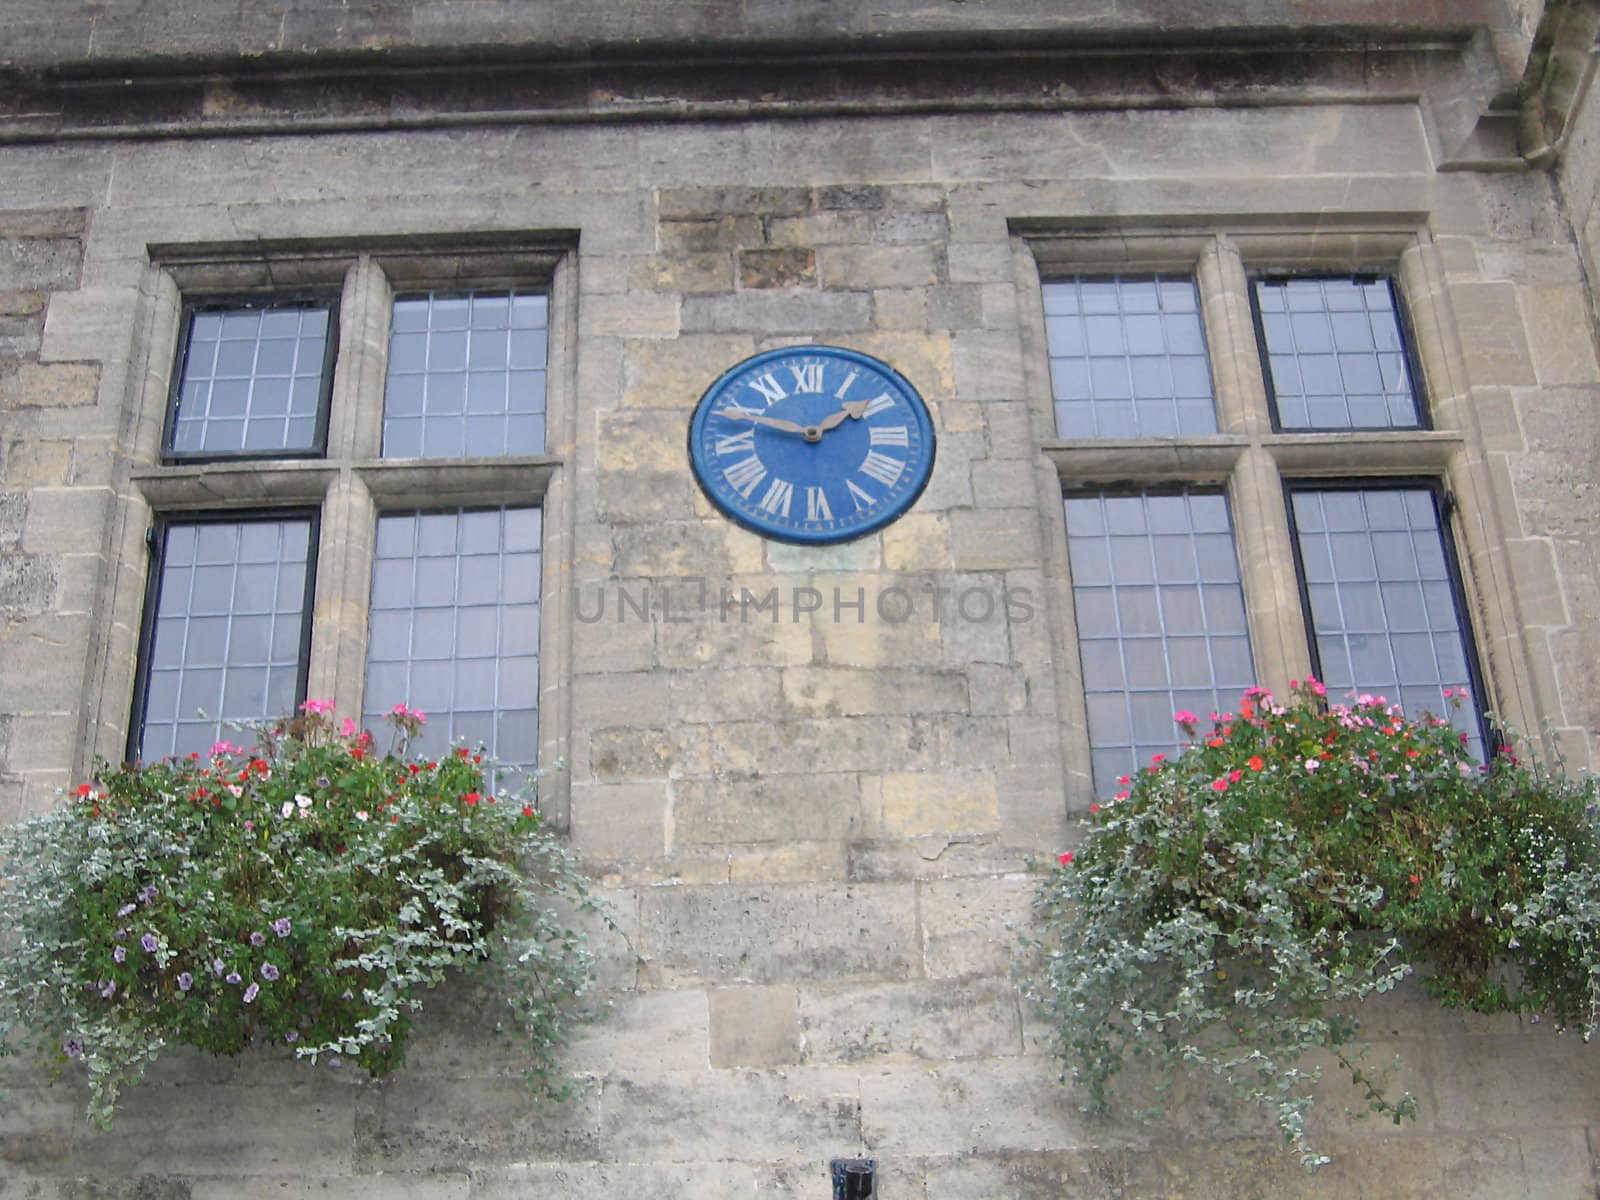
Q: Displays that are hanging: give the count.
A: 2